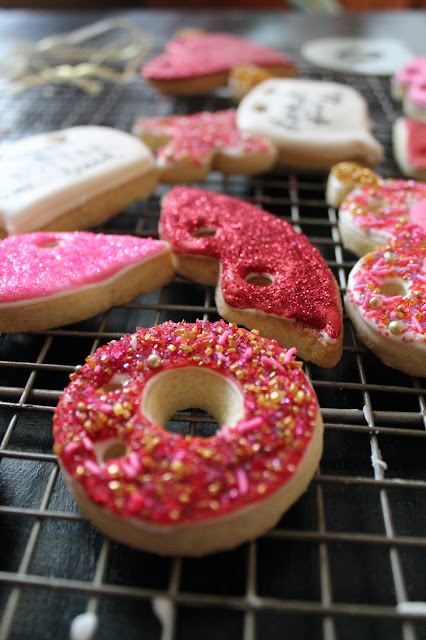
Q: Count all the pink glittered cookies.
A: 1